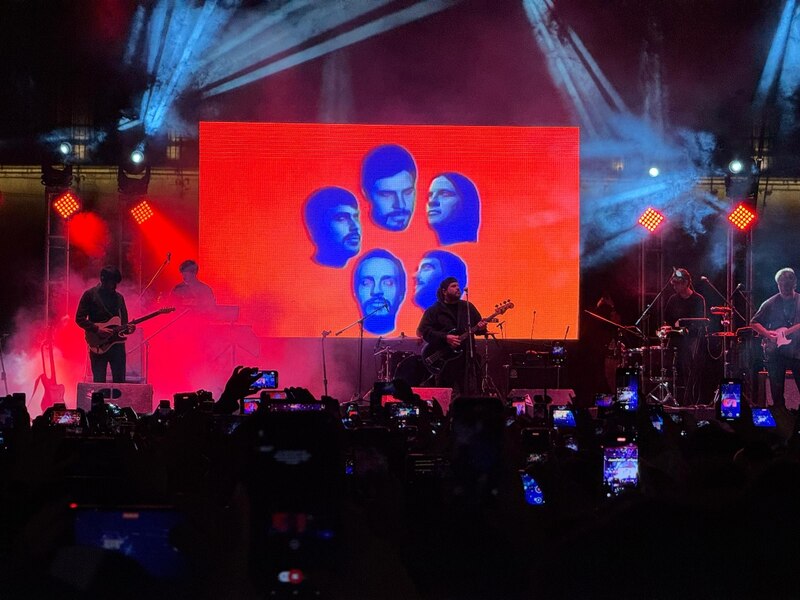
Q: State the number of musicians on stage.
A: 5